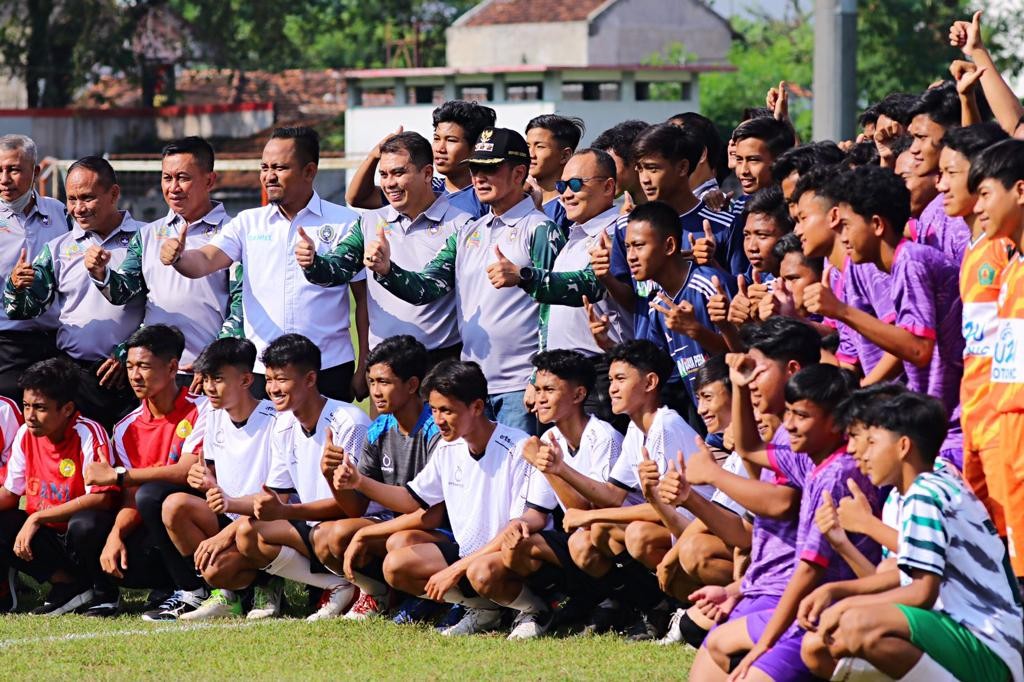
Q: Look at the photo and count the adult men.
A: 7